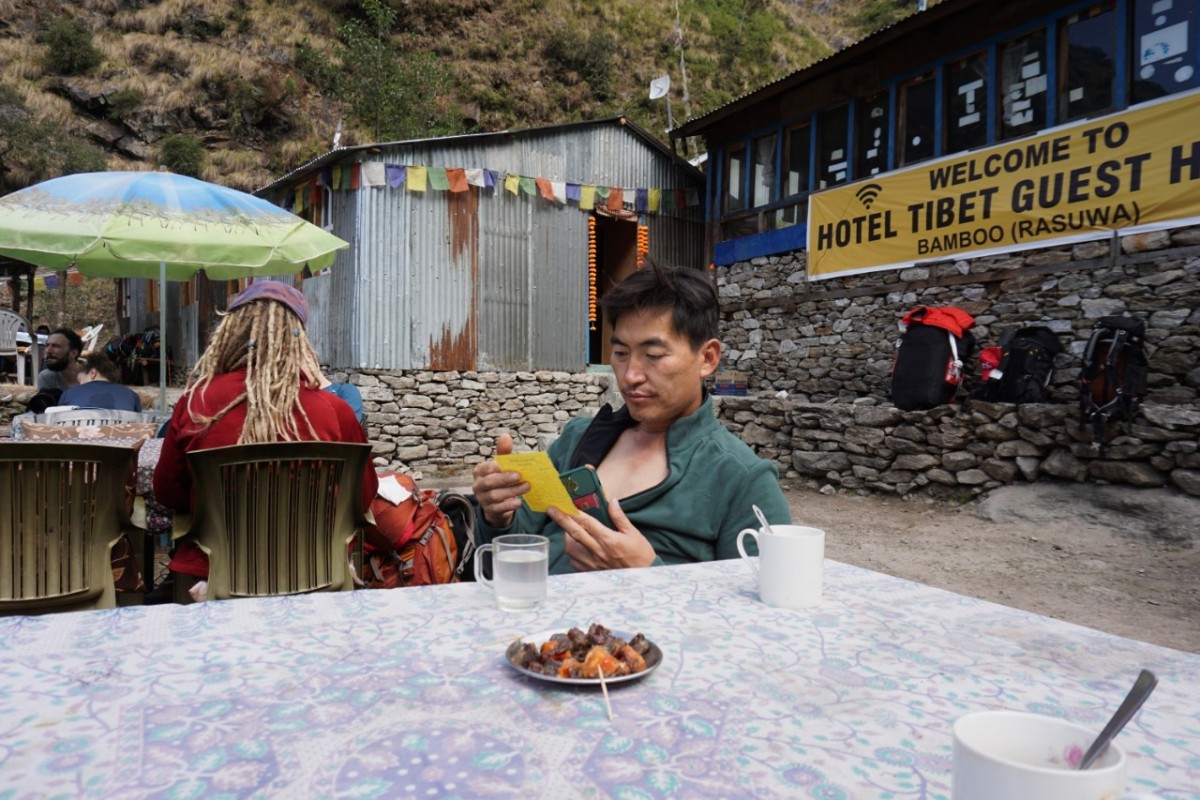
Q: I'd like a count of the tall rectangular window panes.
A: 10